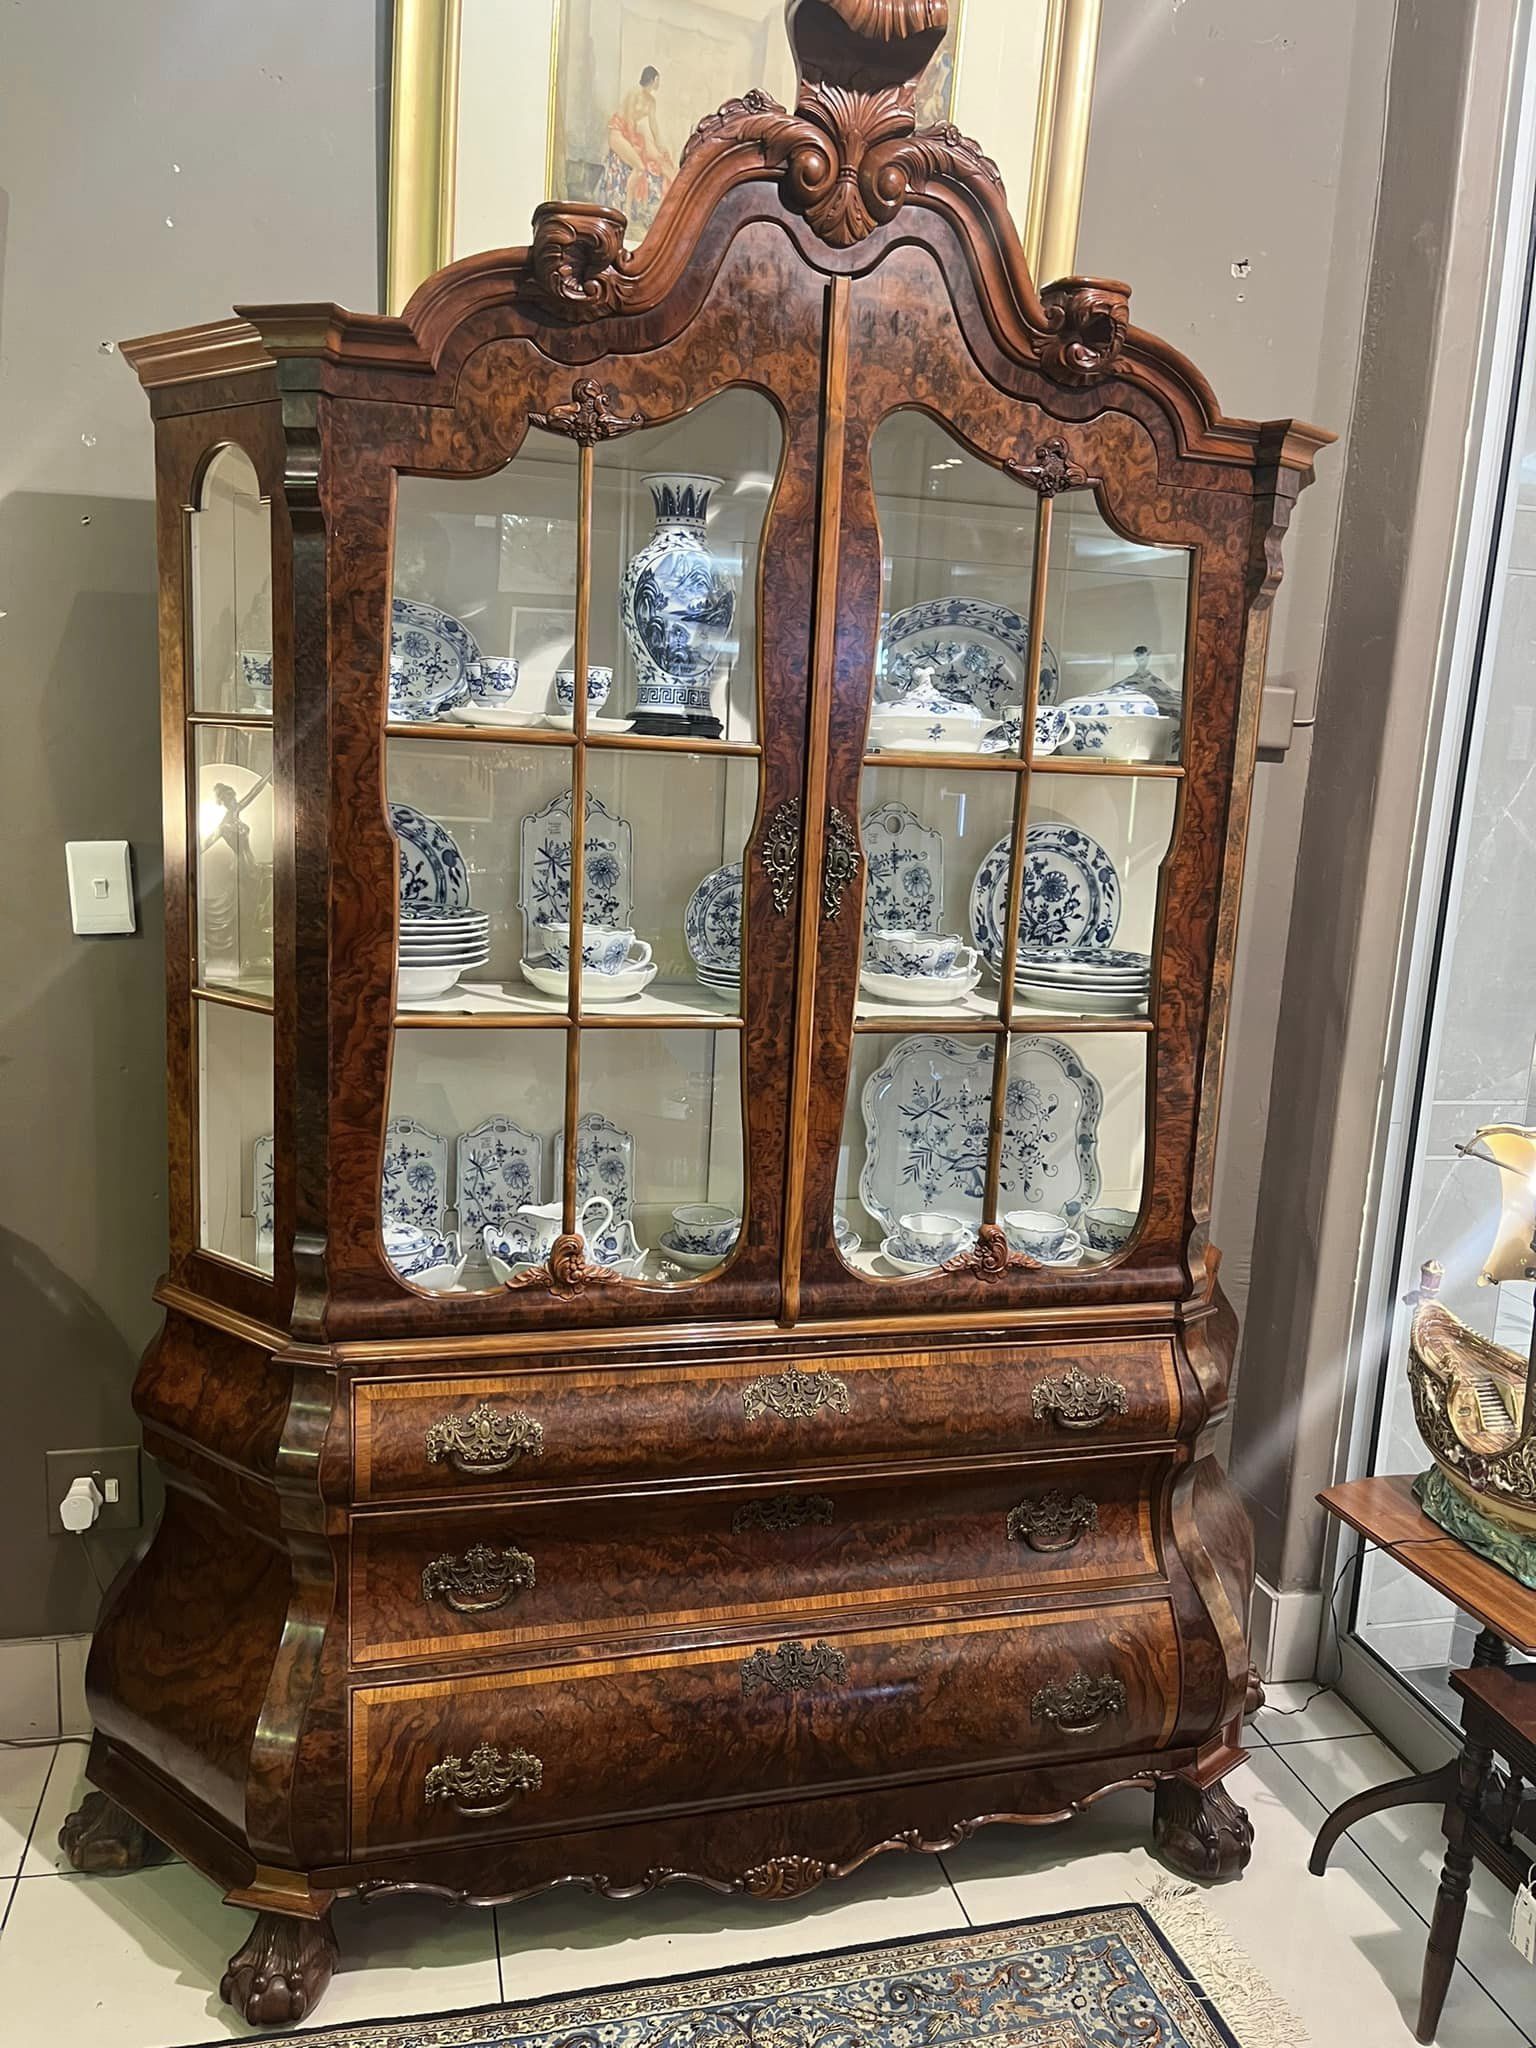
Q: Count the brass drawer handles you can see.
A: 6